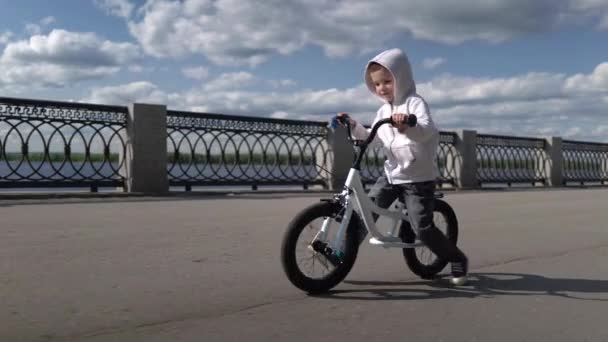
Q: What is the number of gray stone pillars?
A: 4